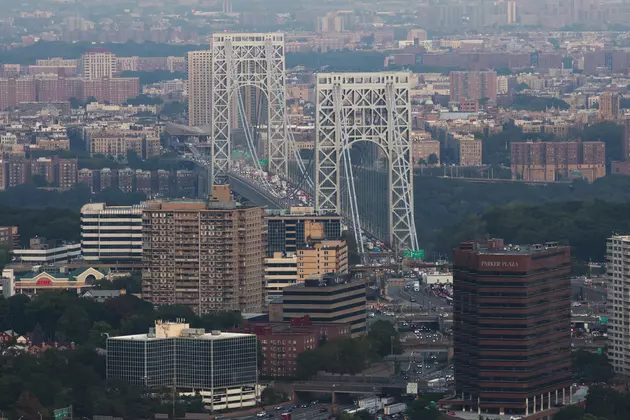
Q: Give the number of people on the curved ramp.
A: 0